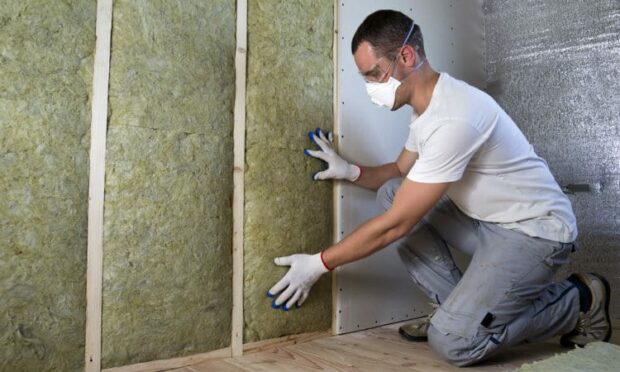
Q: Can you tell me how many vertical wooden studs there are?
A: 3